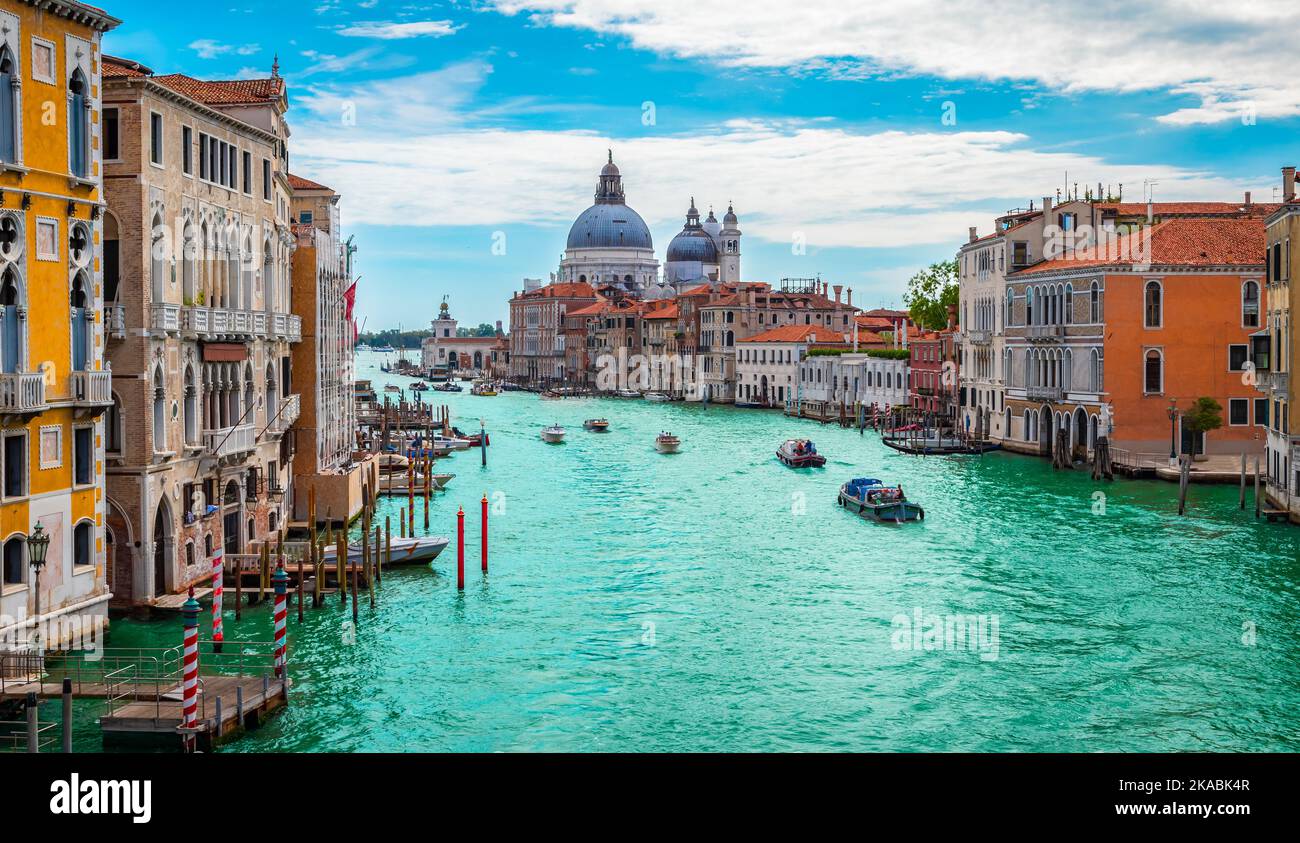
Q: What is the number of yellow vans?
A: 0